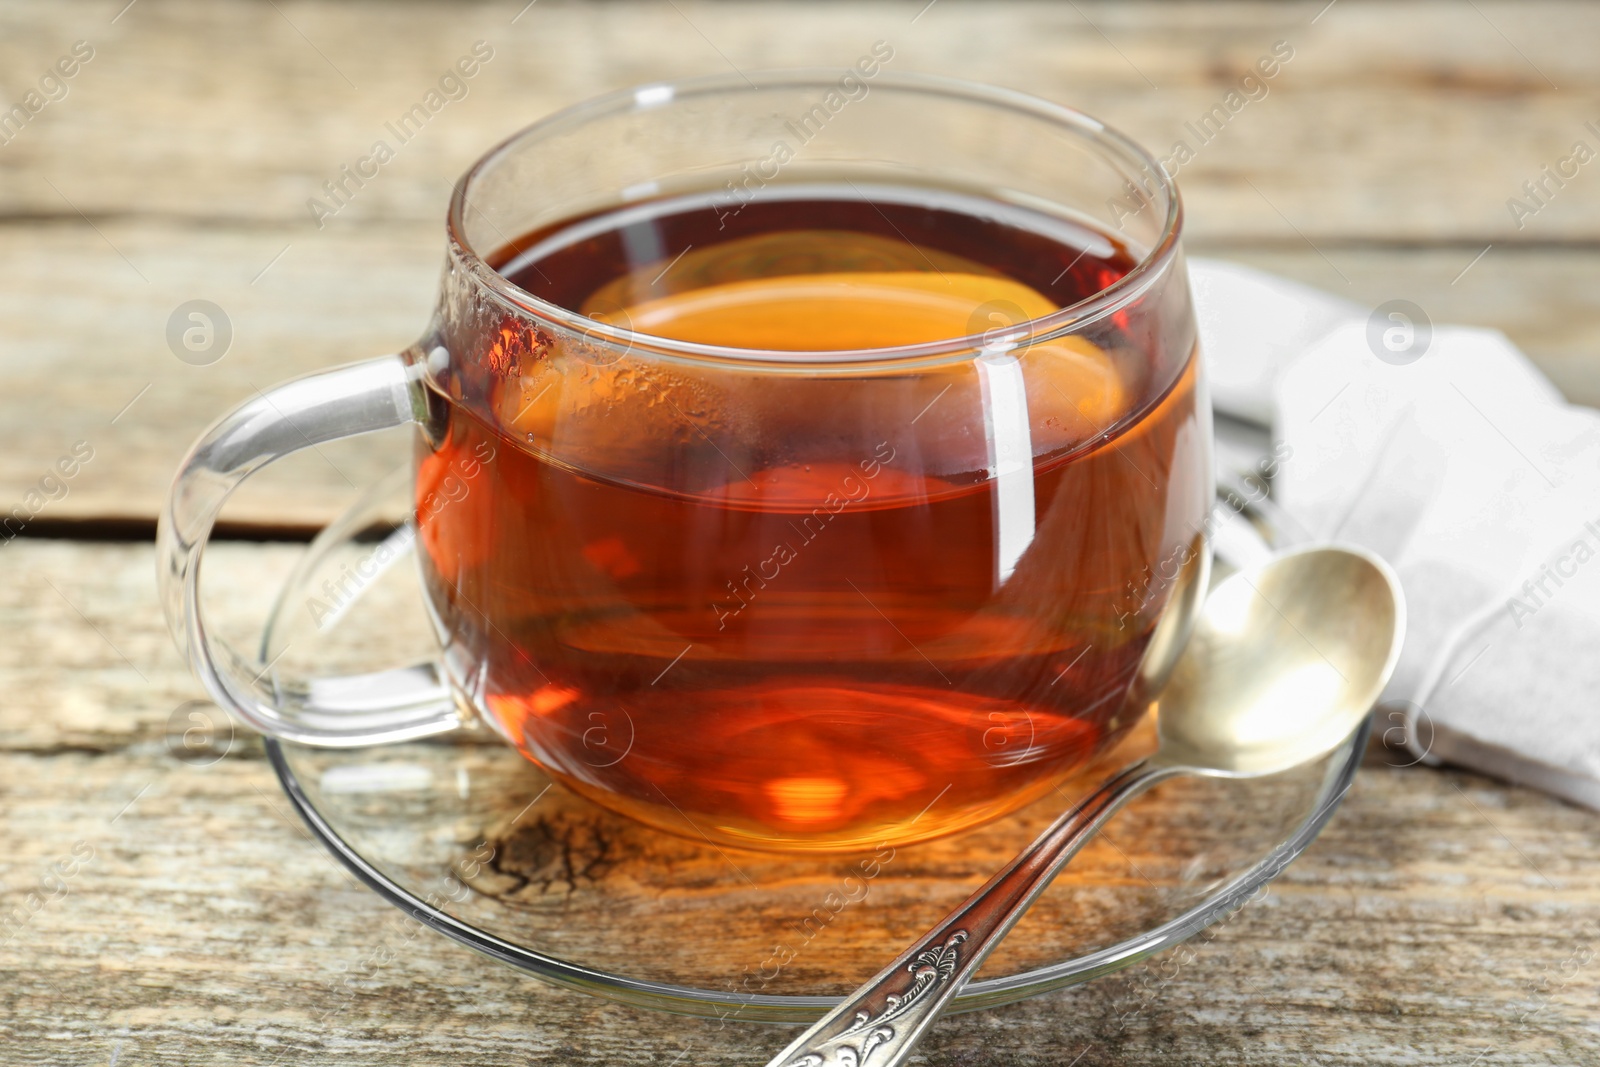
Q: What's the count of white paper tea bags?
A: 3